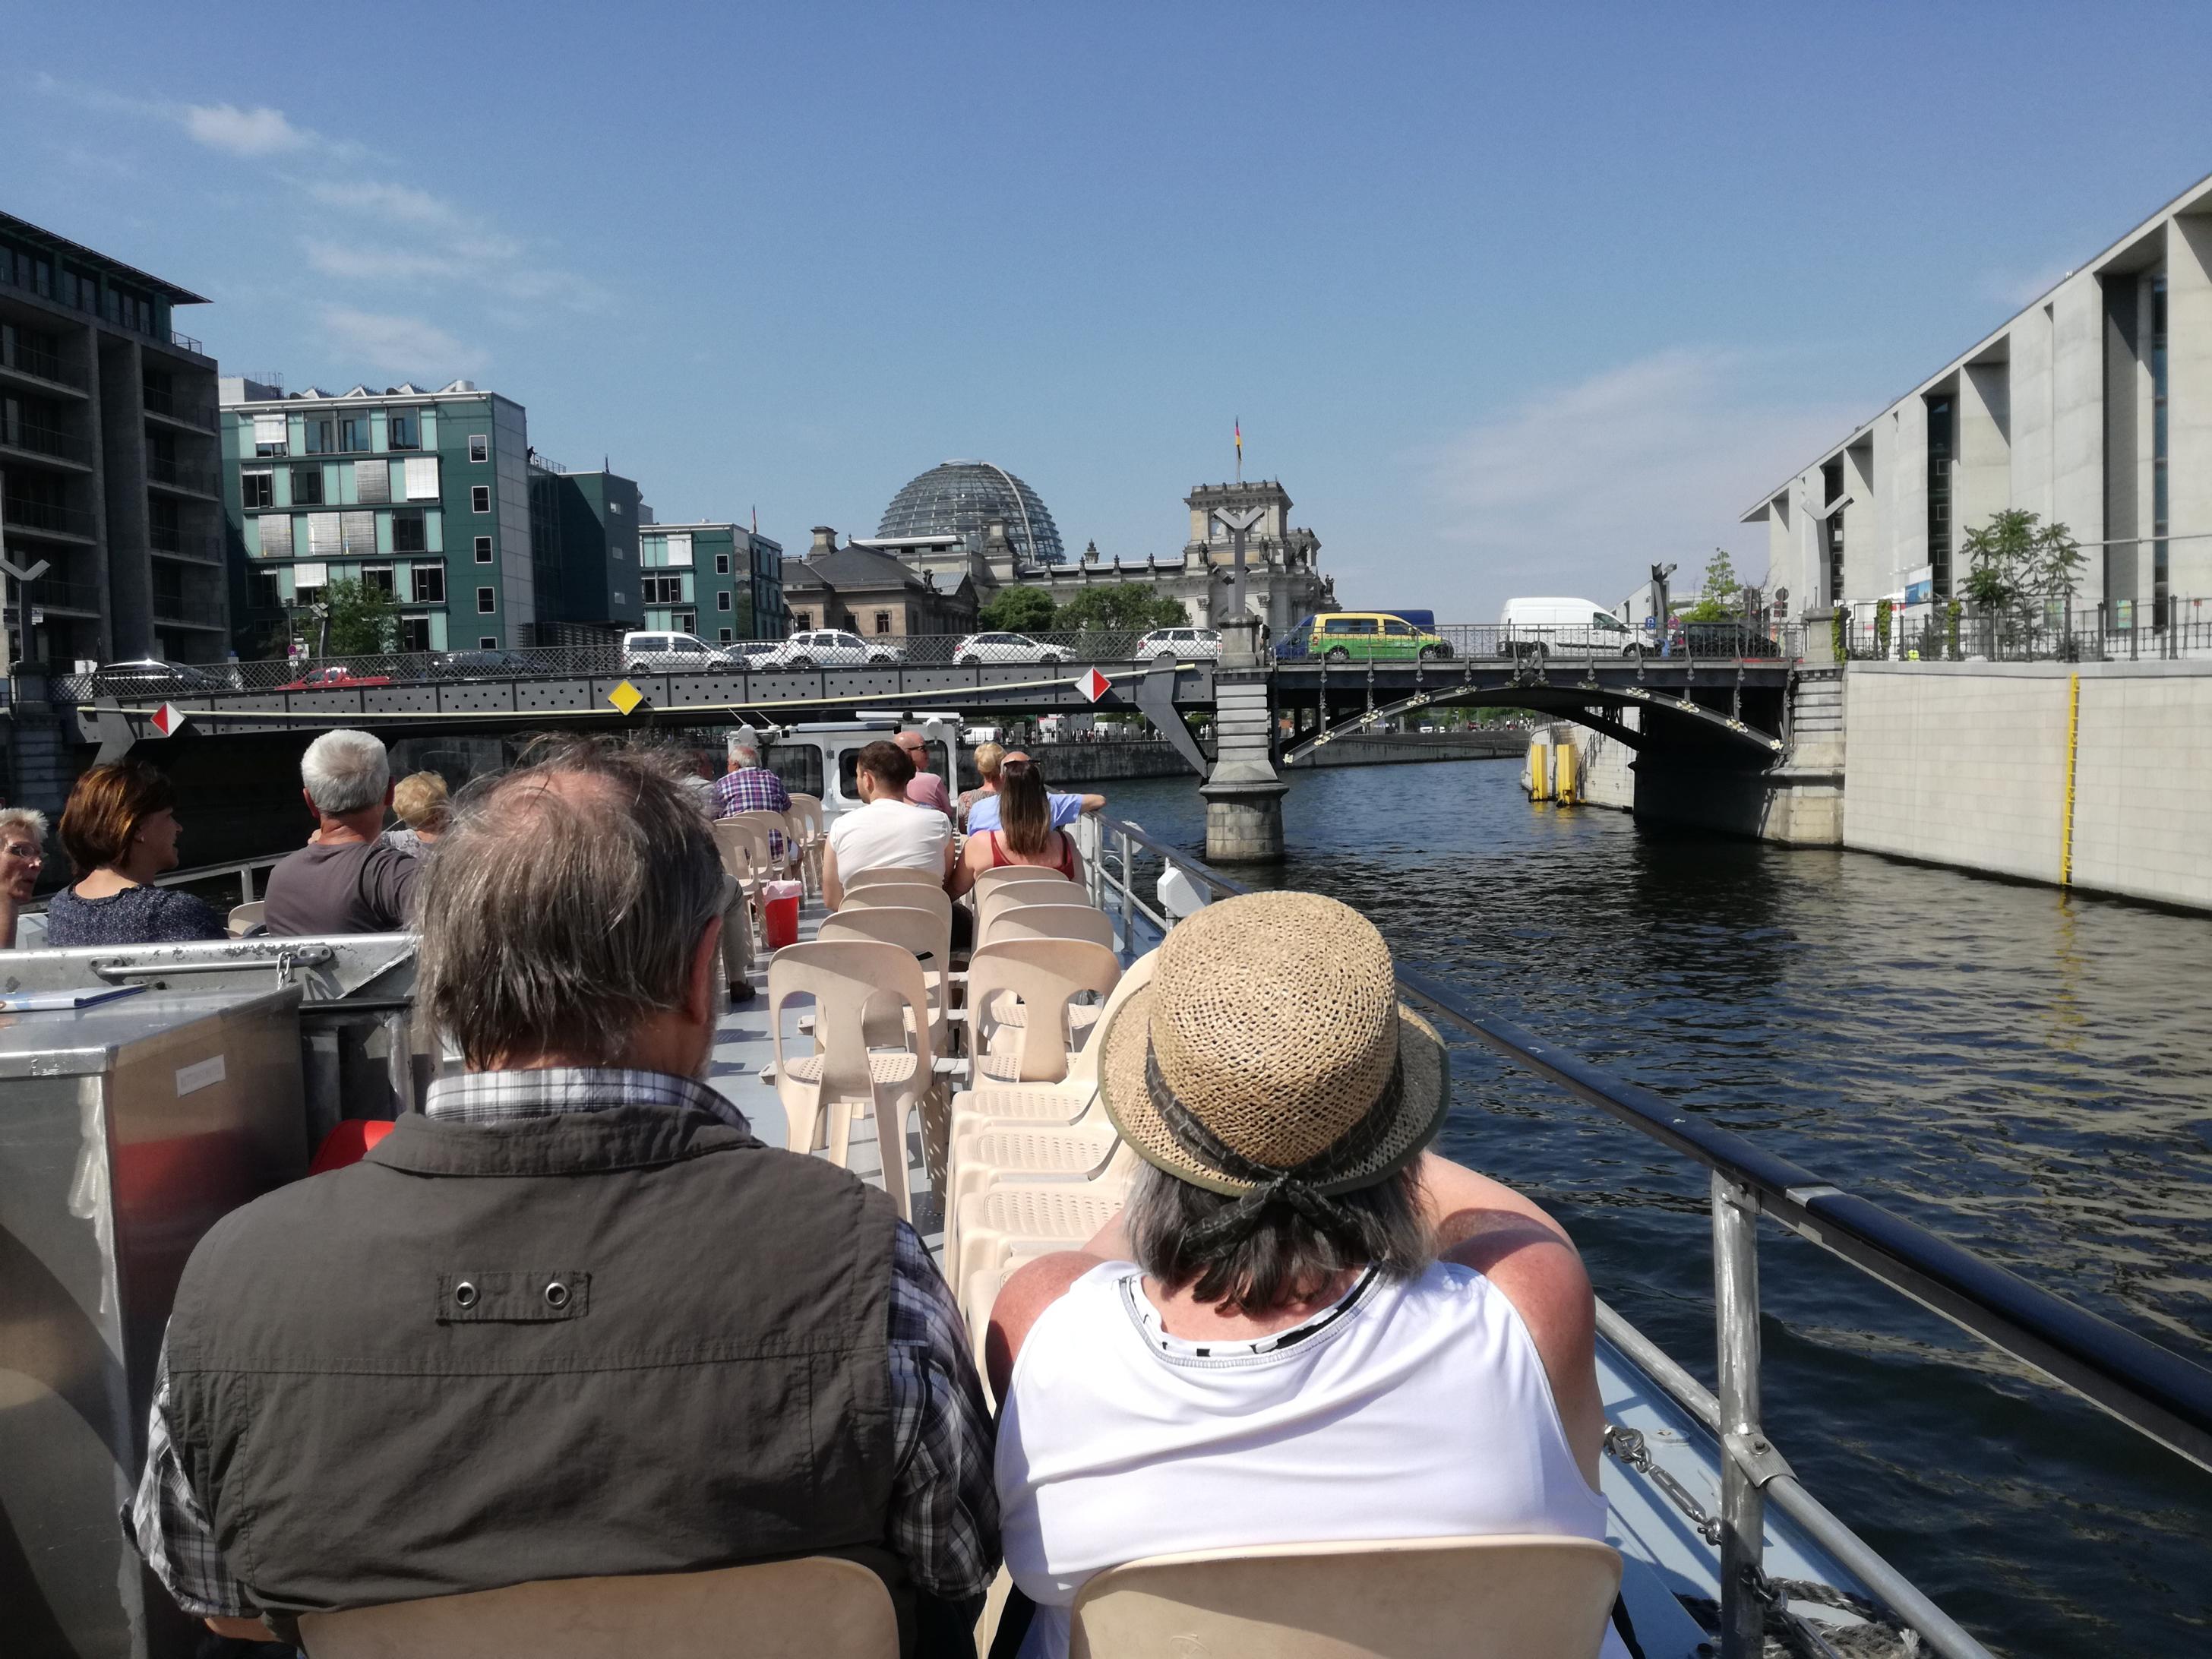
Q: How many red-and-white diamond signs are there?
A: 2